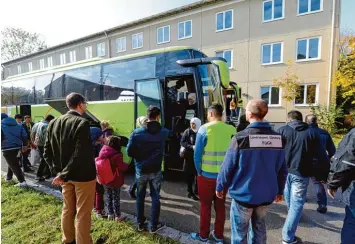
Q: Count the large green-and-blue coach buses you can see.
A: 1